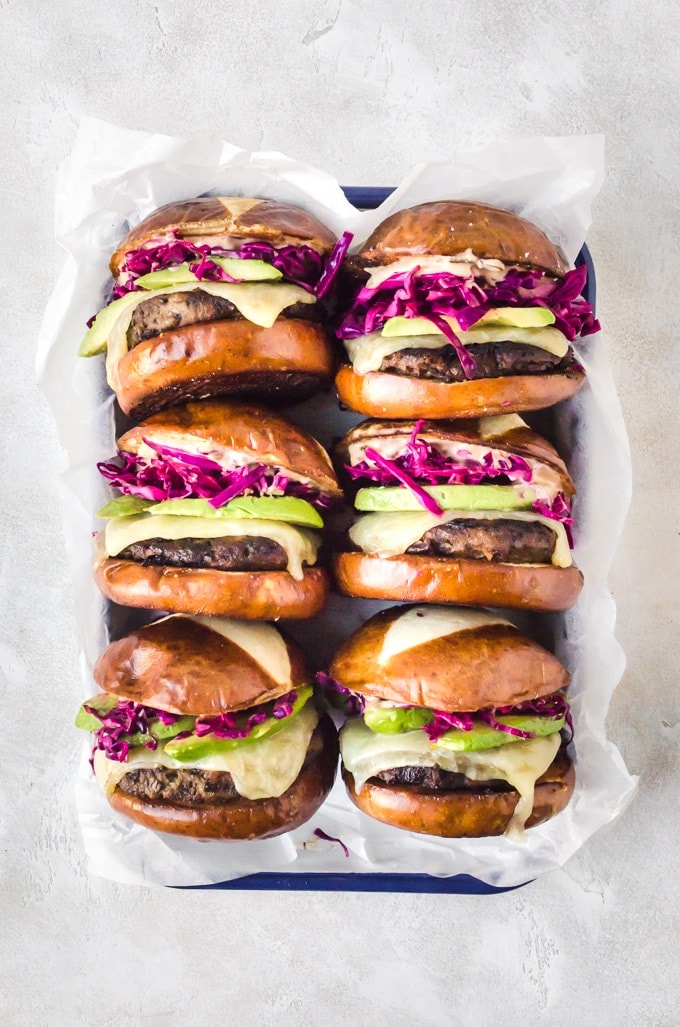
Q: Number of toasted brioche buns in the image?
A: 6